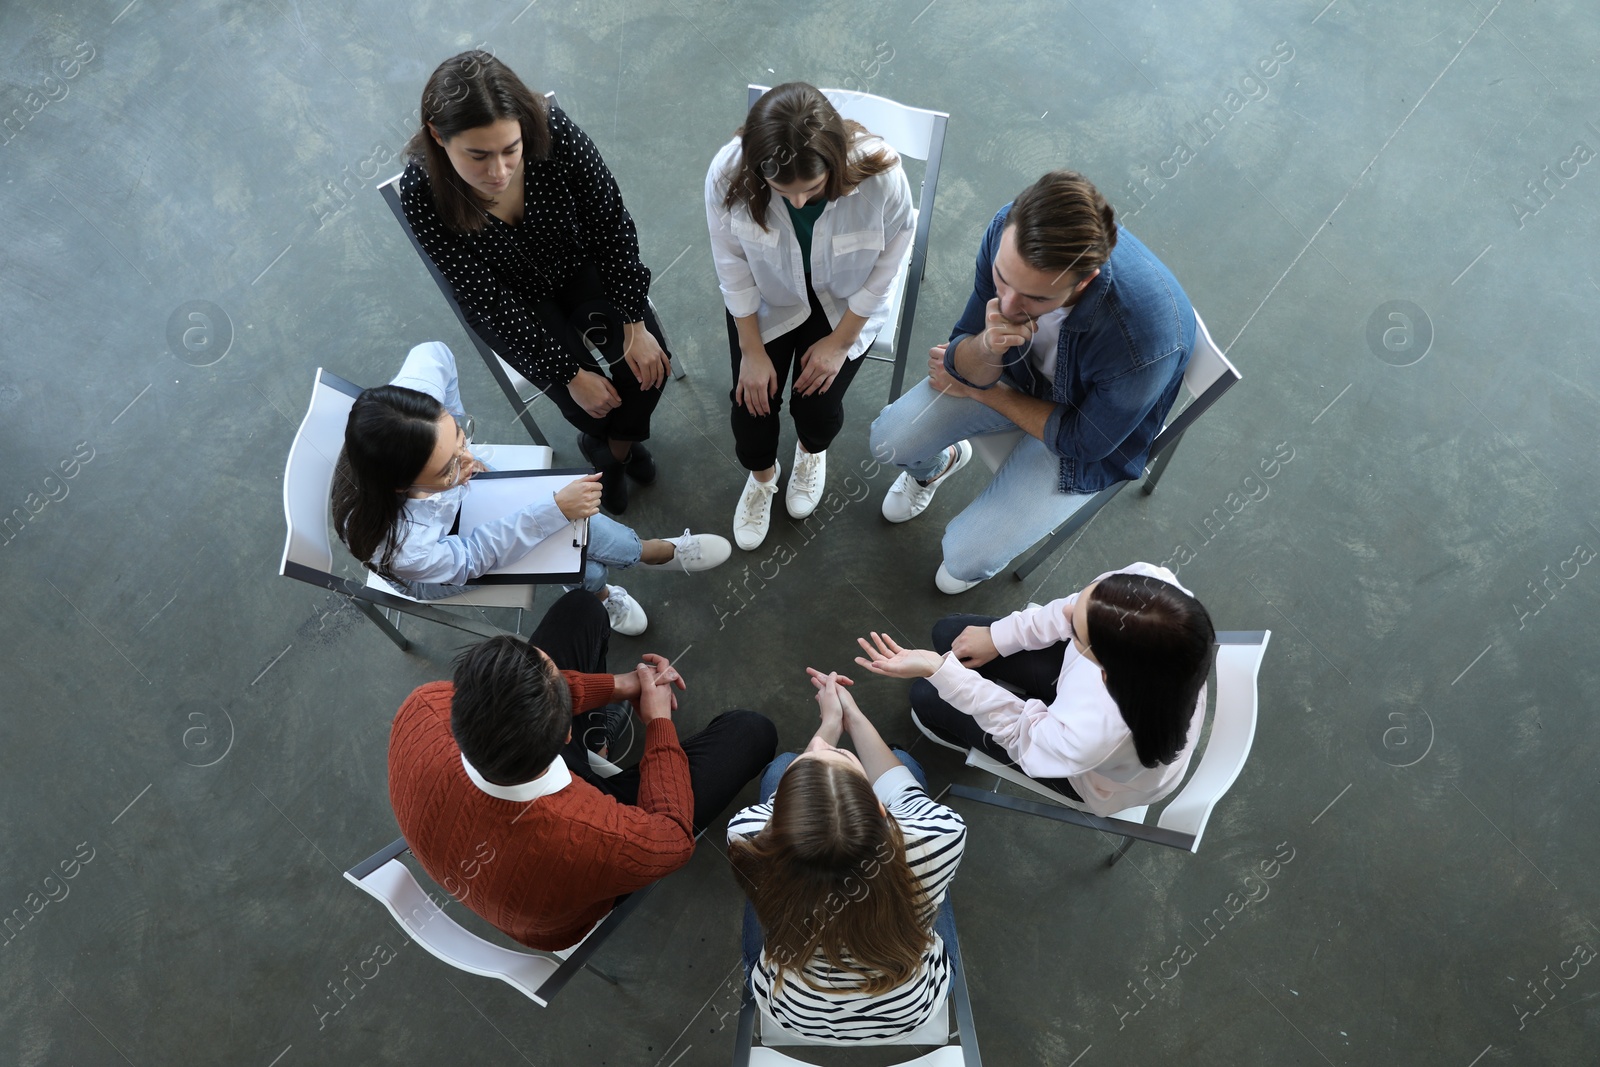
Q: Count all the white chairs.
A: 7